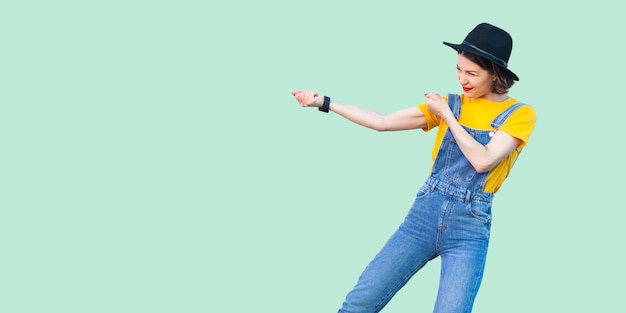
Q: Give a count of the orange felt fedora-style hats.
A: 0